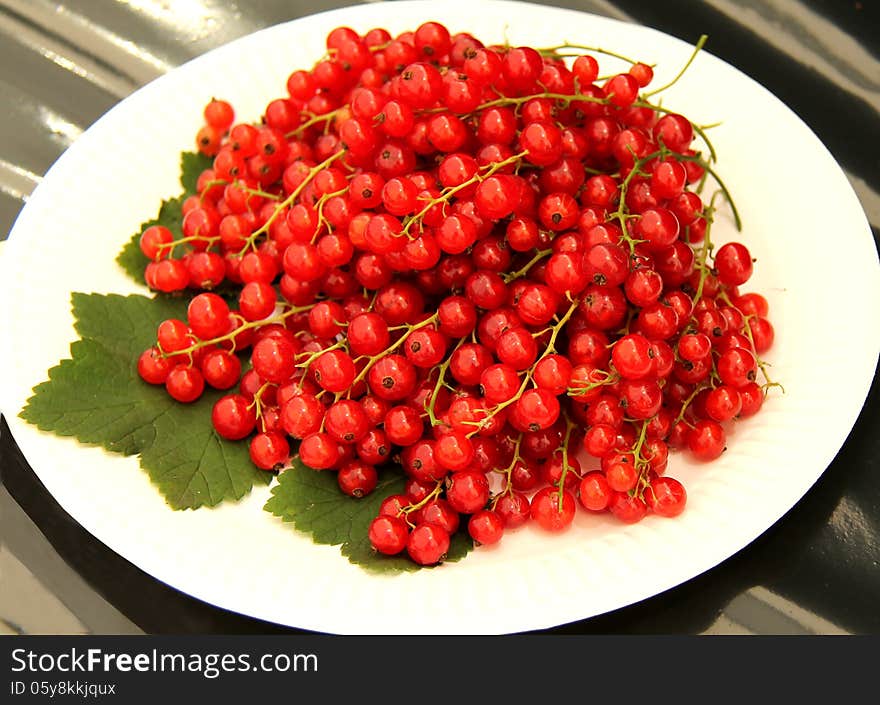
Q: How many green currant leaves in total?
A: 3